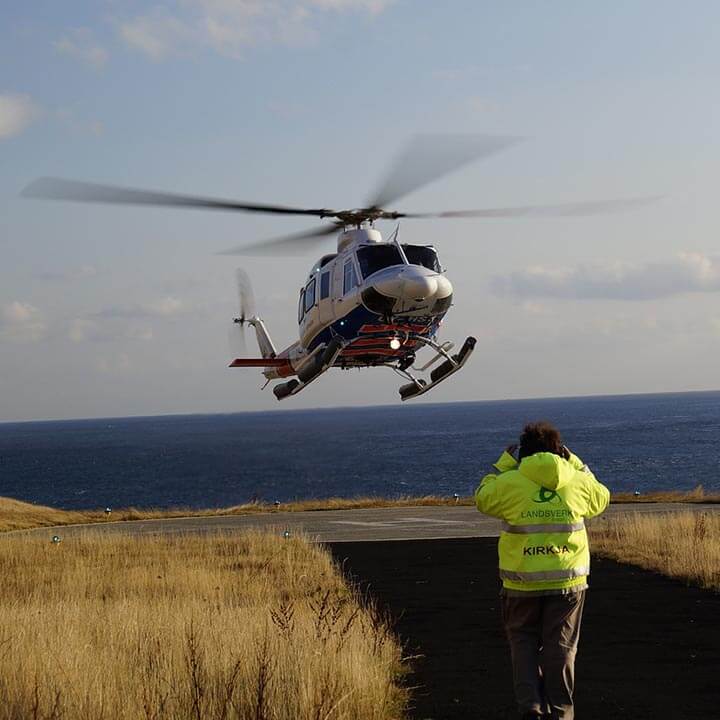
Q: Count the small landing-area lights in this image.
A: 6